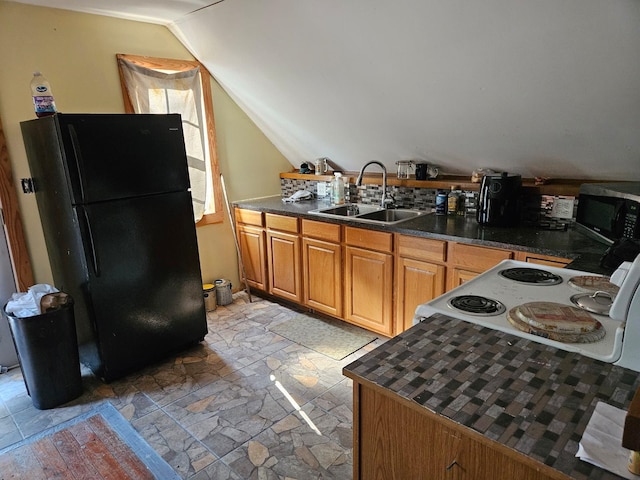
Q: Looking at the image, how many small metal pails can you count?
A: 2